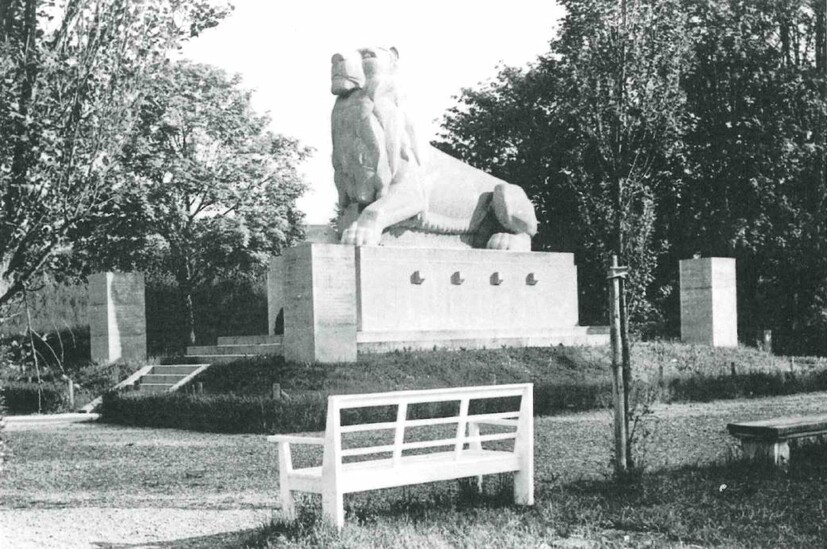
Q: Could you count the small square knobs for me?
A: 4